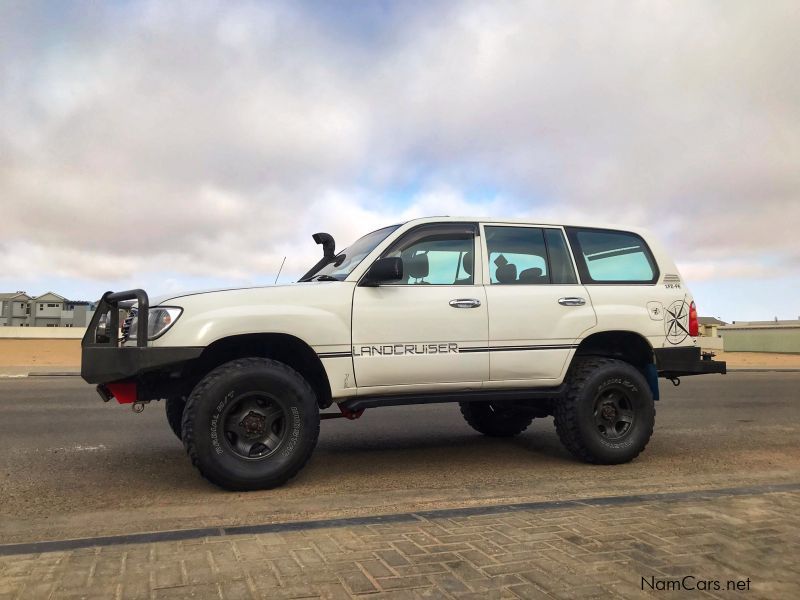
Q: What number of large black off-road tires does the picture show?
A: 4